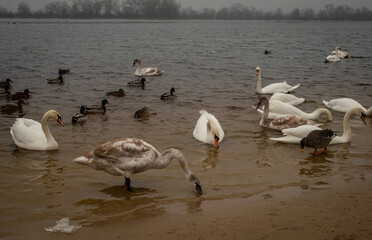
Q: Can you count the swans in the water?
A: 12